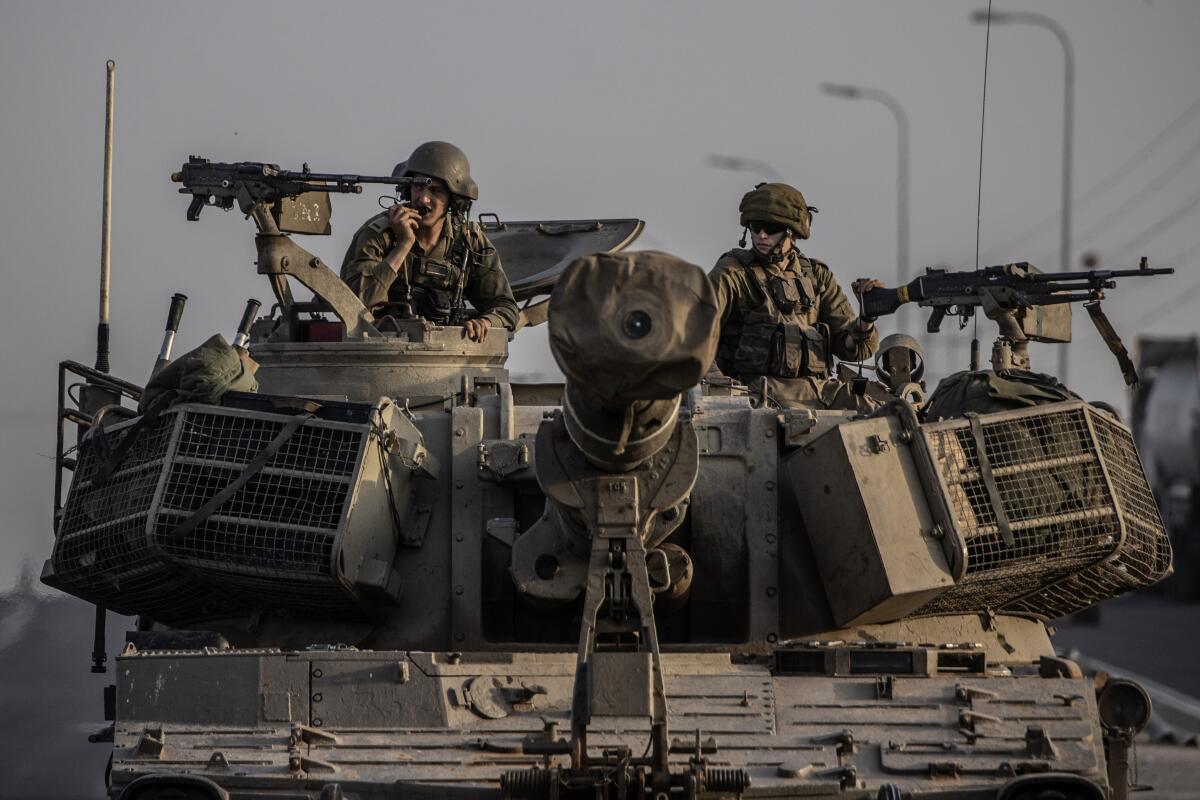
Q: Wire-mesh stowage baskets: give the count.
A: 2